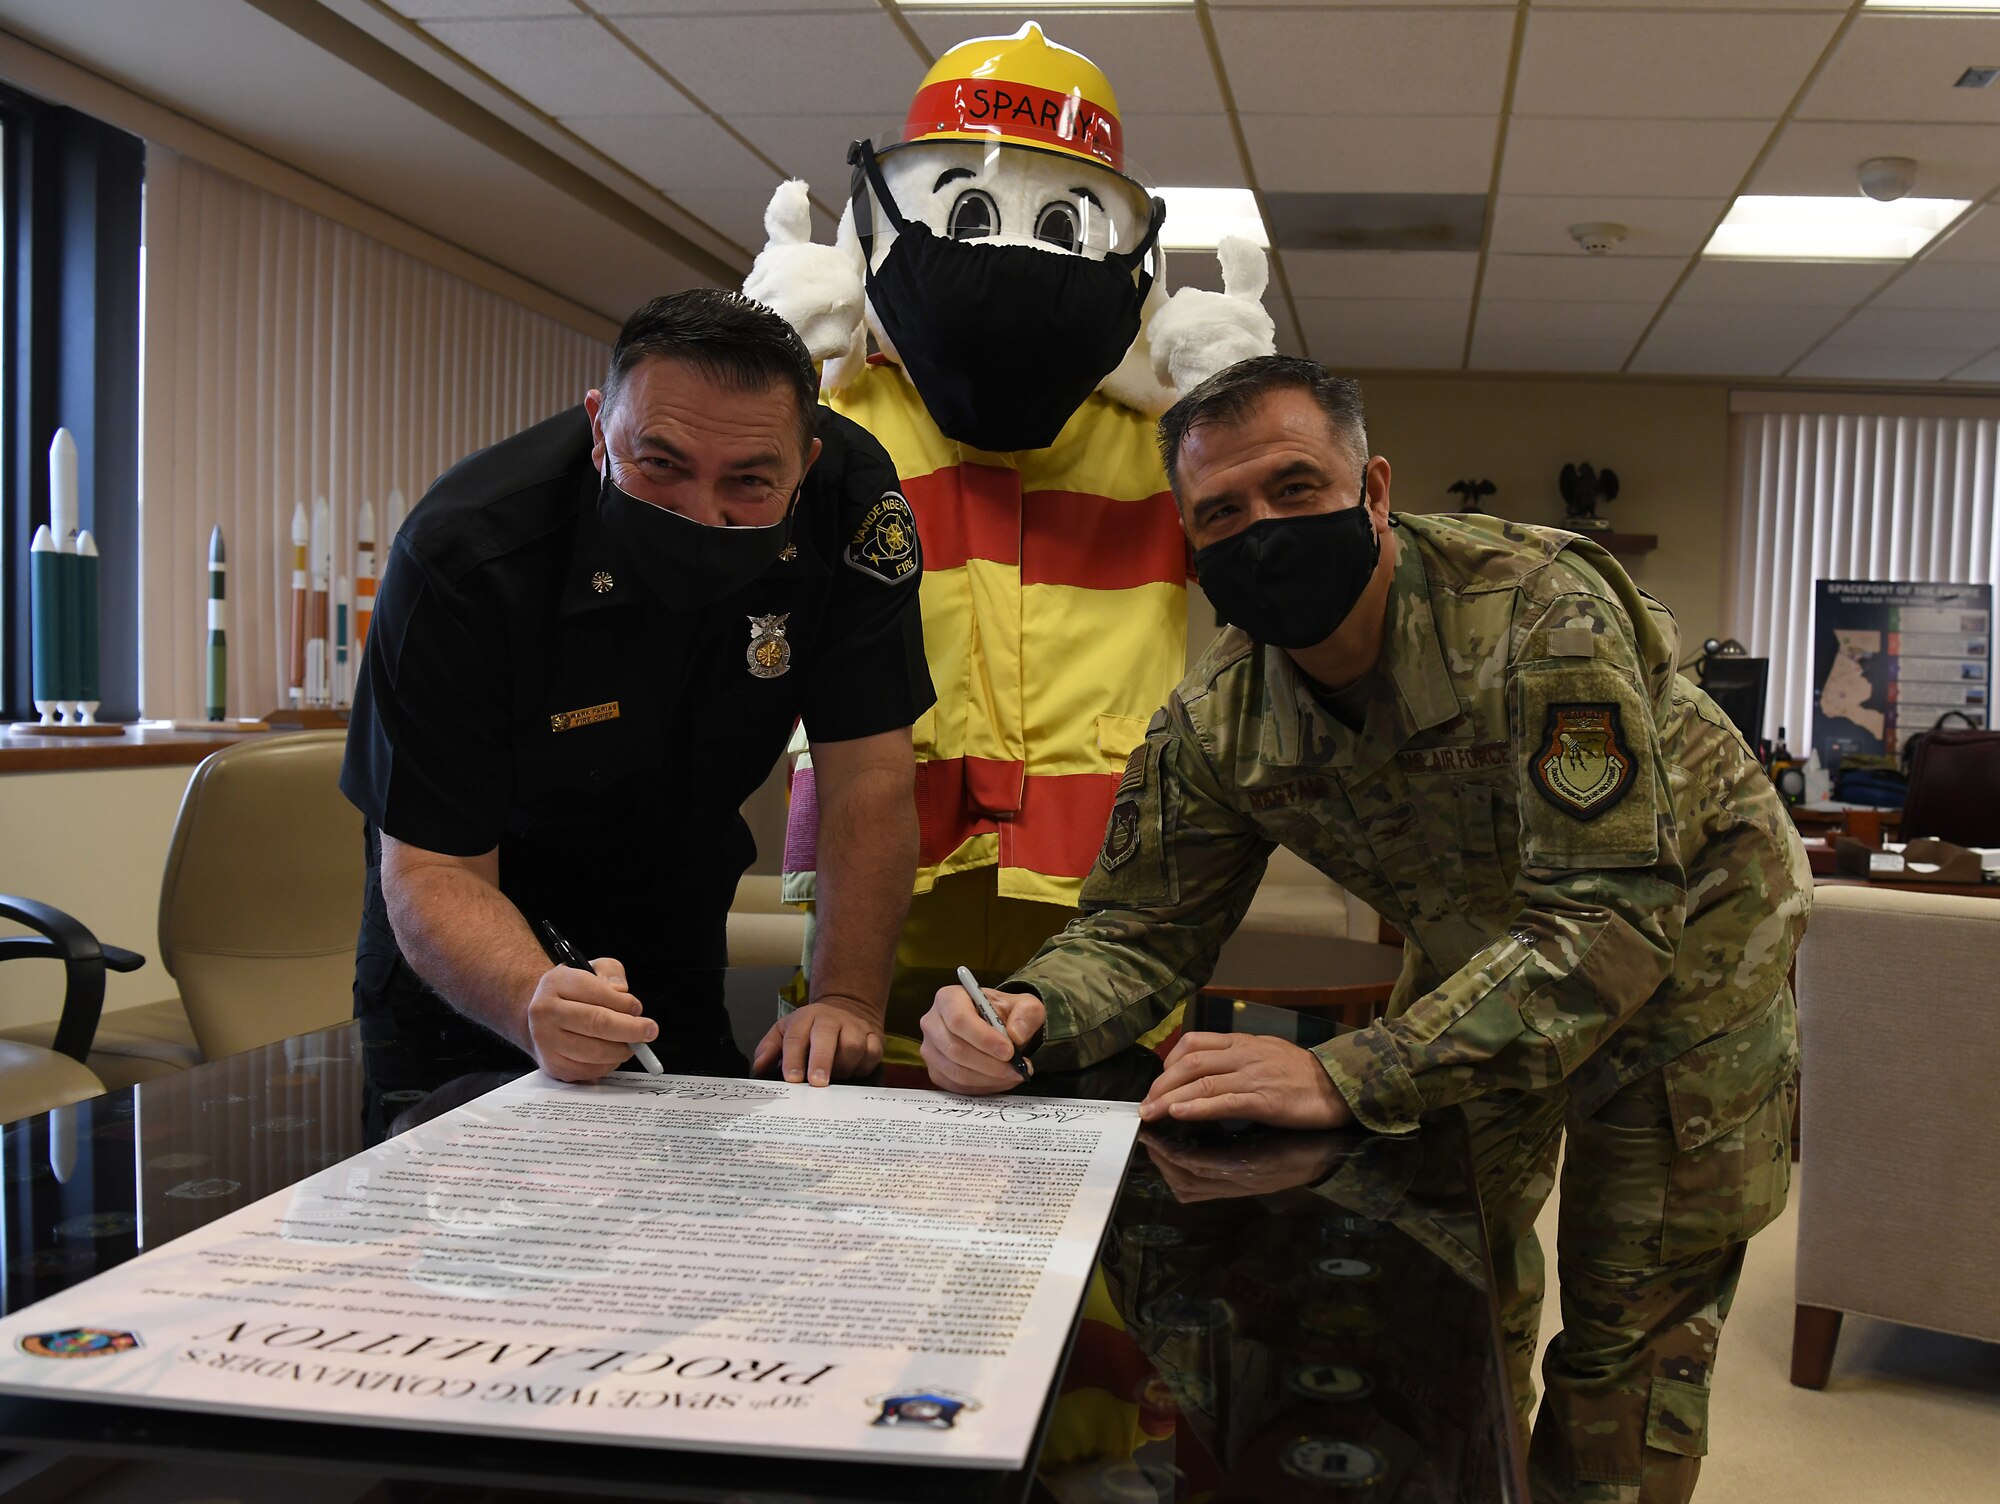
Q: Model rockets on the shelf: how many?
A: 7